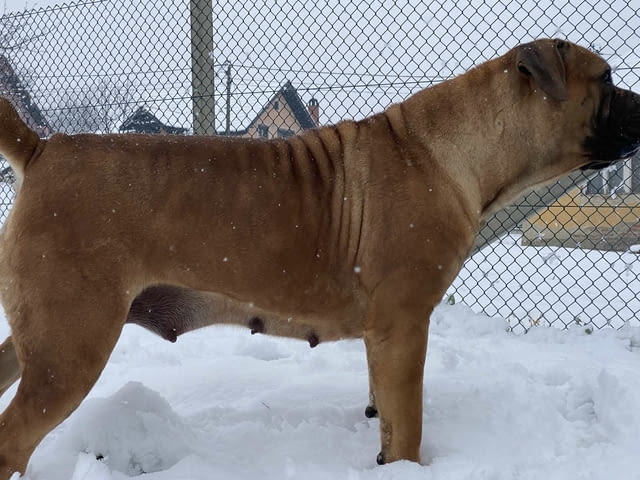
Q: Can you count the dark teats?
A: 3